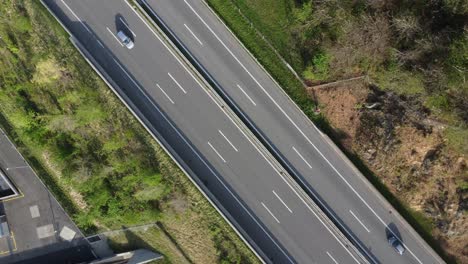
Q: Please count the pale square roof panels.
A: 3